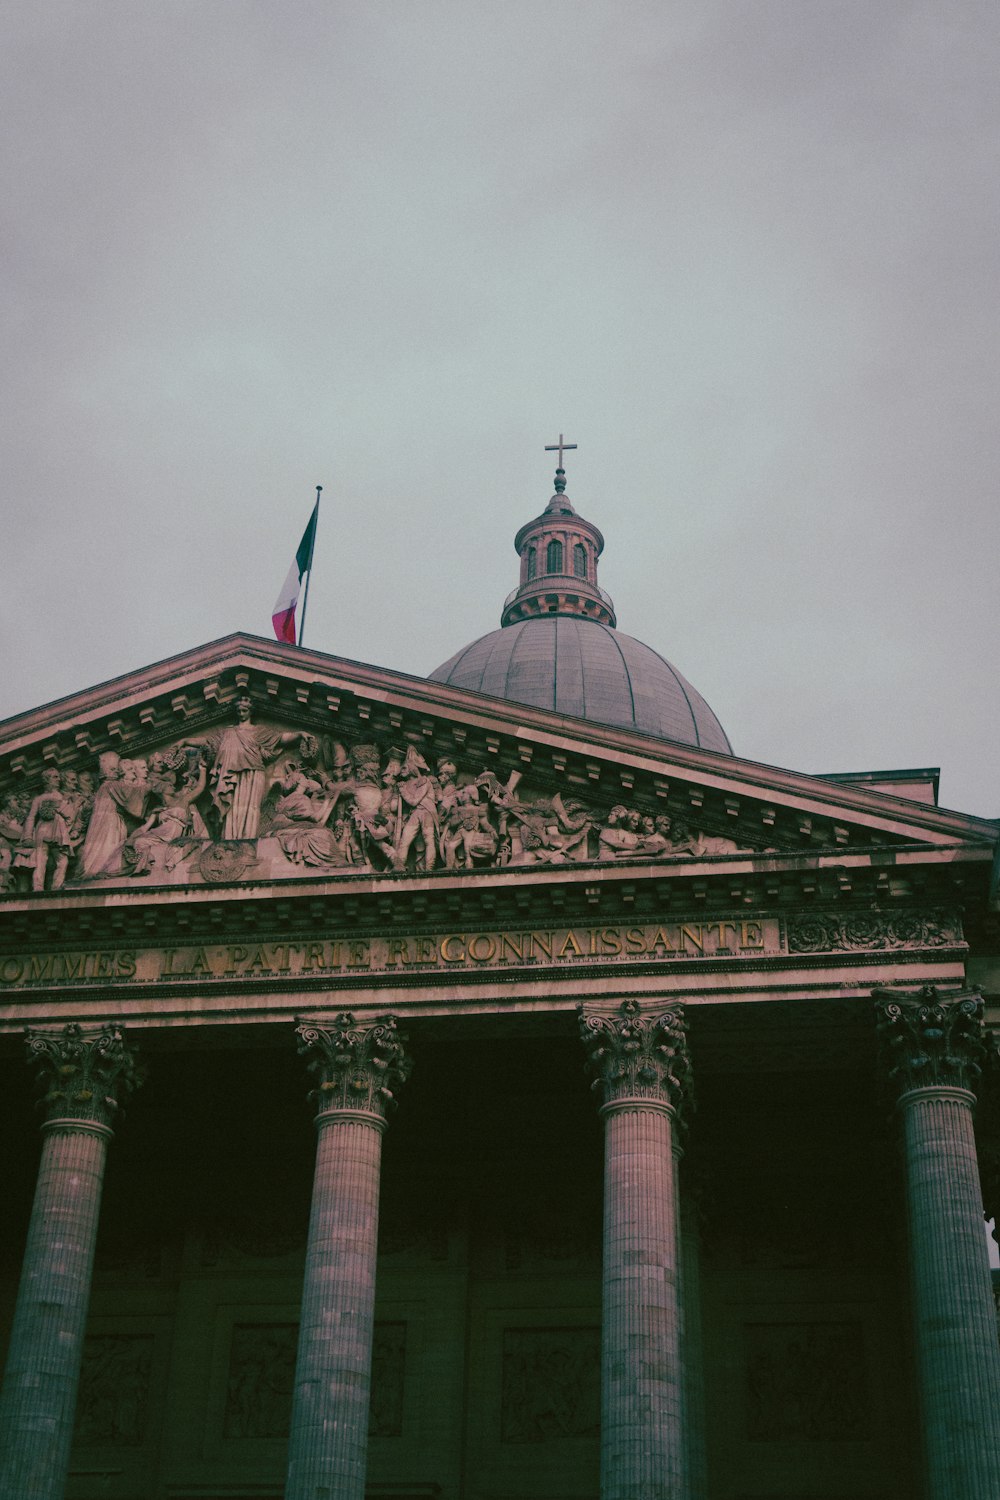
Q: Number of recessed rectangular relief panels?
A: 4